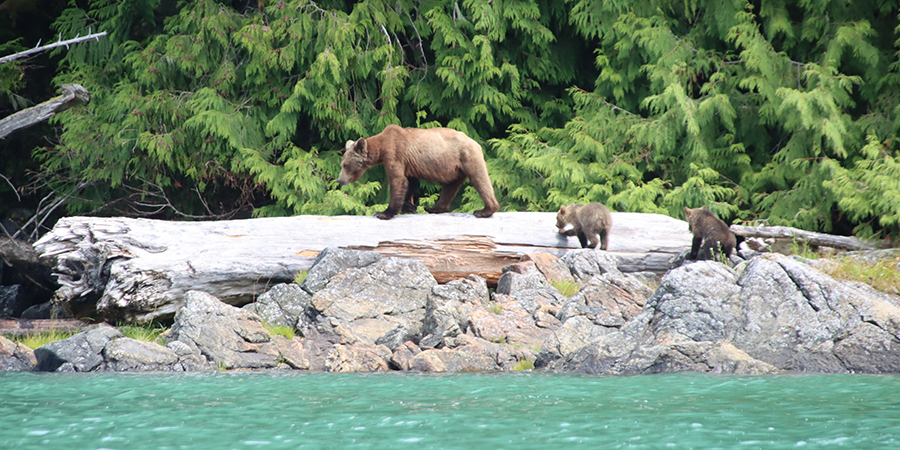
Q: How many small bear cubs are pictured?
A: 2